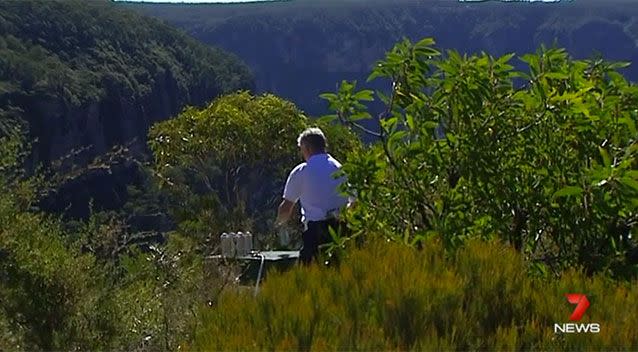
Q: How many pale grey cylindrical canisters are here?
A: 4